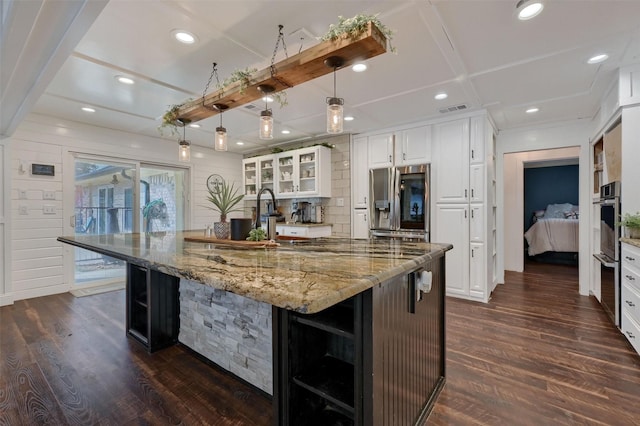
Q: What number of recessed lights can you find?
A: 13